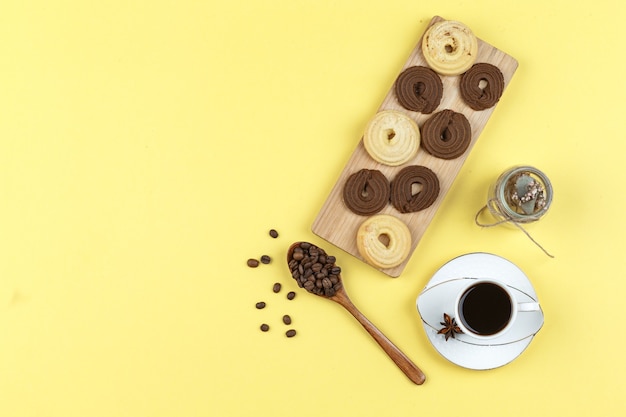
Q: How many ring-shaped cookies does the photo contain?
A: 8